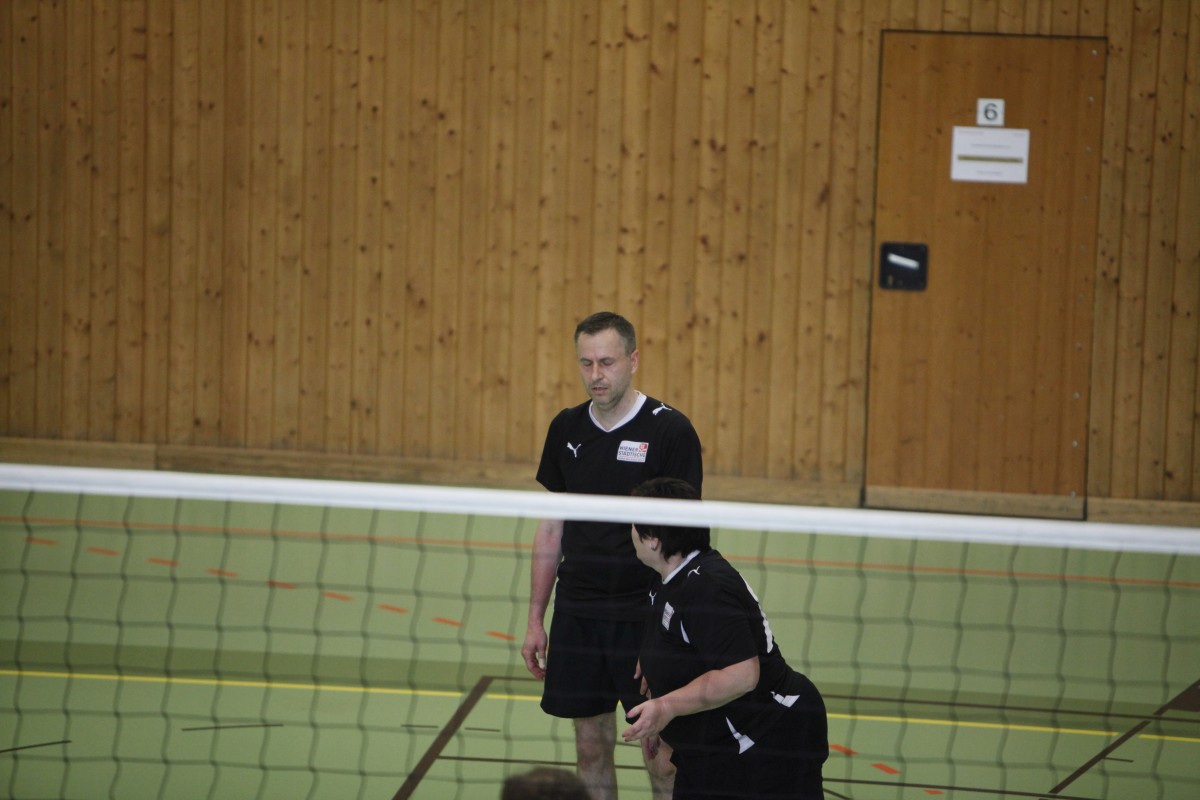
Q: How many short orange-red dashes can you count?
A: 12